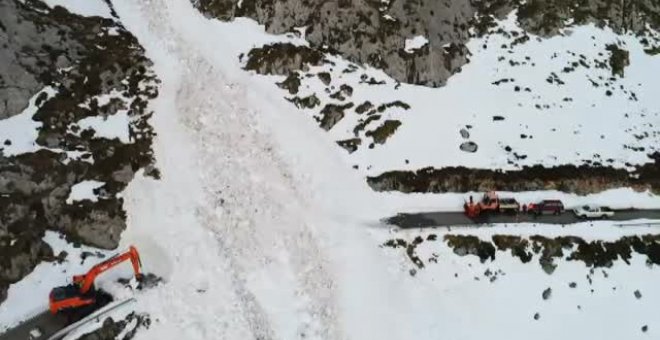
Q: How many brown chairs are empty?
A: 0